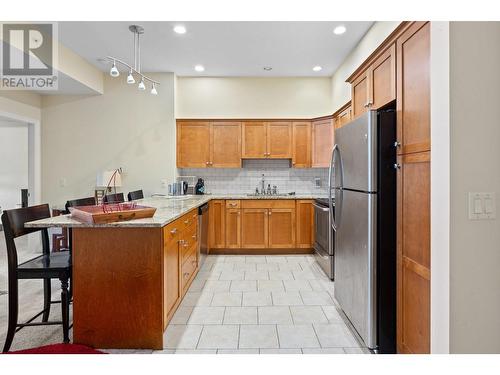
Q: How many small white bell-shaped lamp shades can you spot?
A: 4